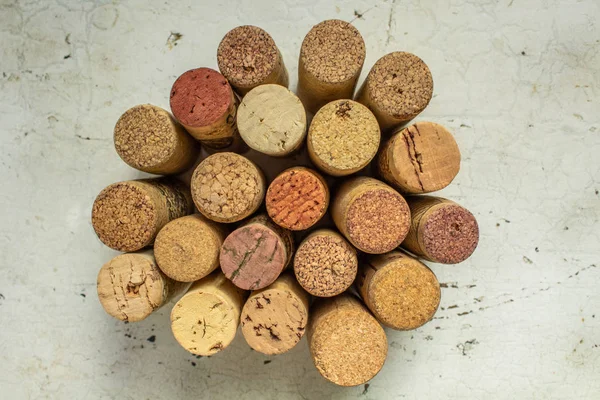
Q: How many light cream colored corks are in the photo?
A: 2